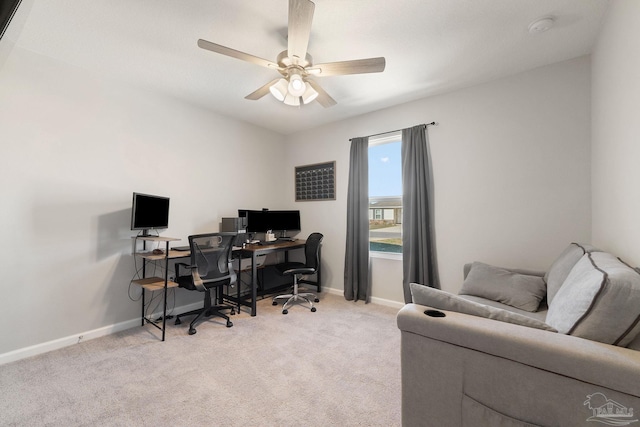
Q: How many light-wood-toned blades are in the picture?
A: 5